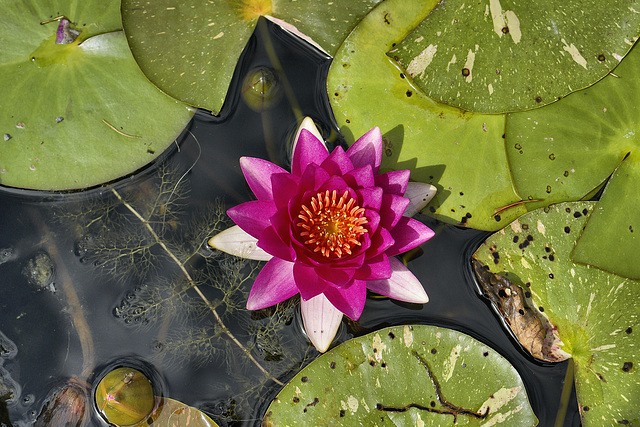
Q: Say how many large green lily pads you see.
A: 7